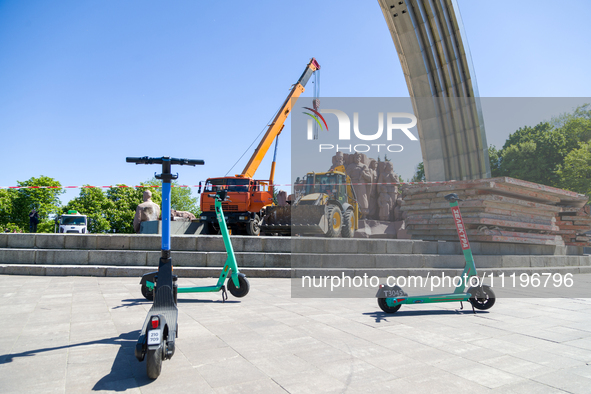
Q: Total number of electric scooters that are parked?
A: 3